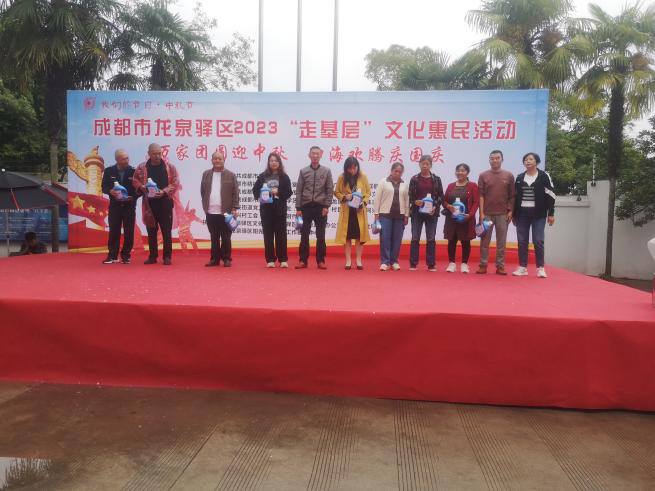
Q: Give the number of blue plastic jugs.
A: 10